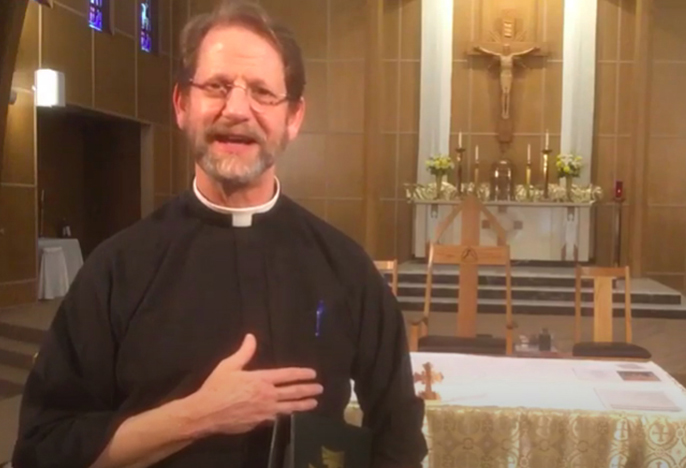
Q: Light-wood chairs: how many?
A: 3